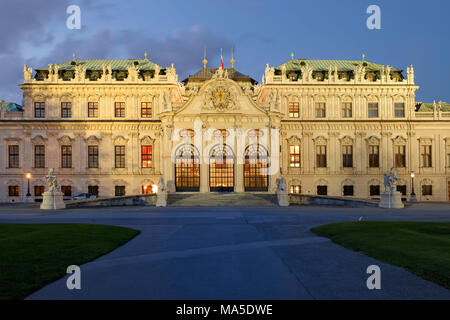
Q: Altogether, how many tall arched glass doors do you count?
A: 3